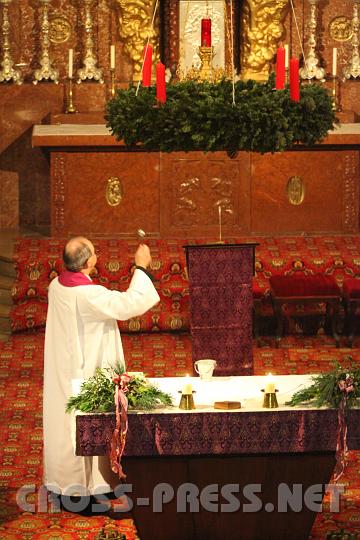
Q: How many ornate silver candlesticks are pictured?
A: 5